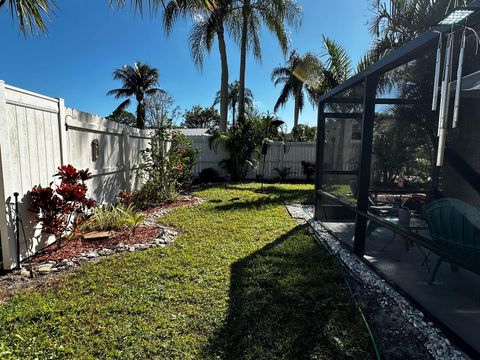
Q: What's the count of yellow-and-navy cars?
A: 0